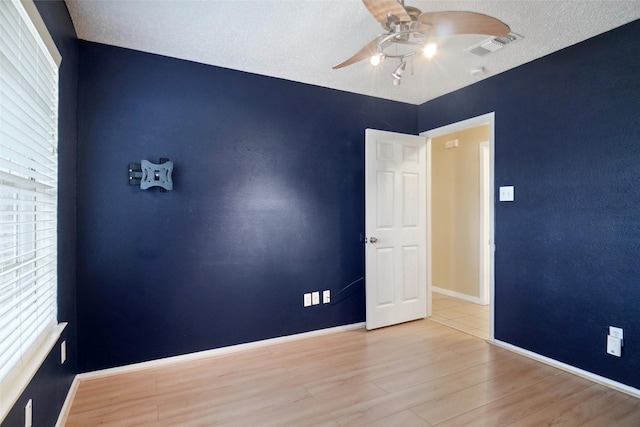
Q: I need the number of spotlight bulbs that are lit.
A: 2